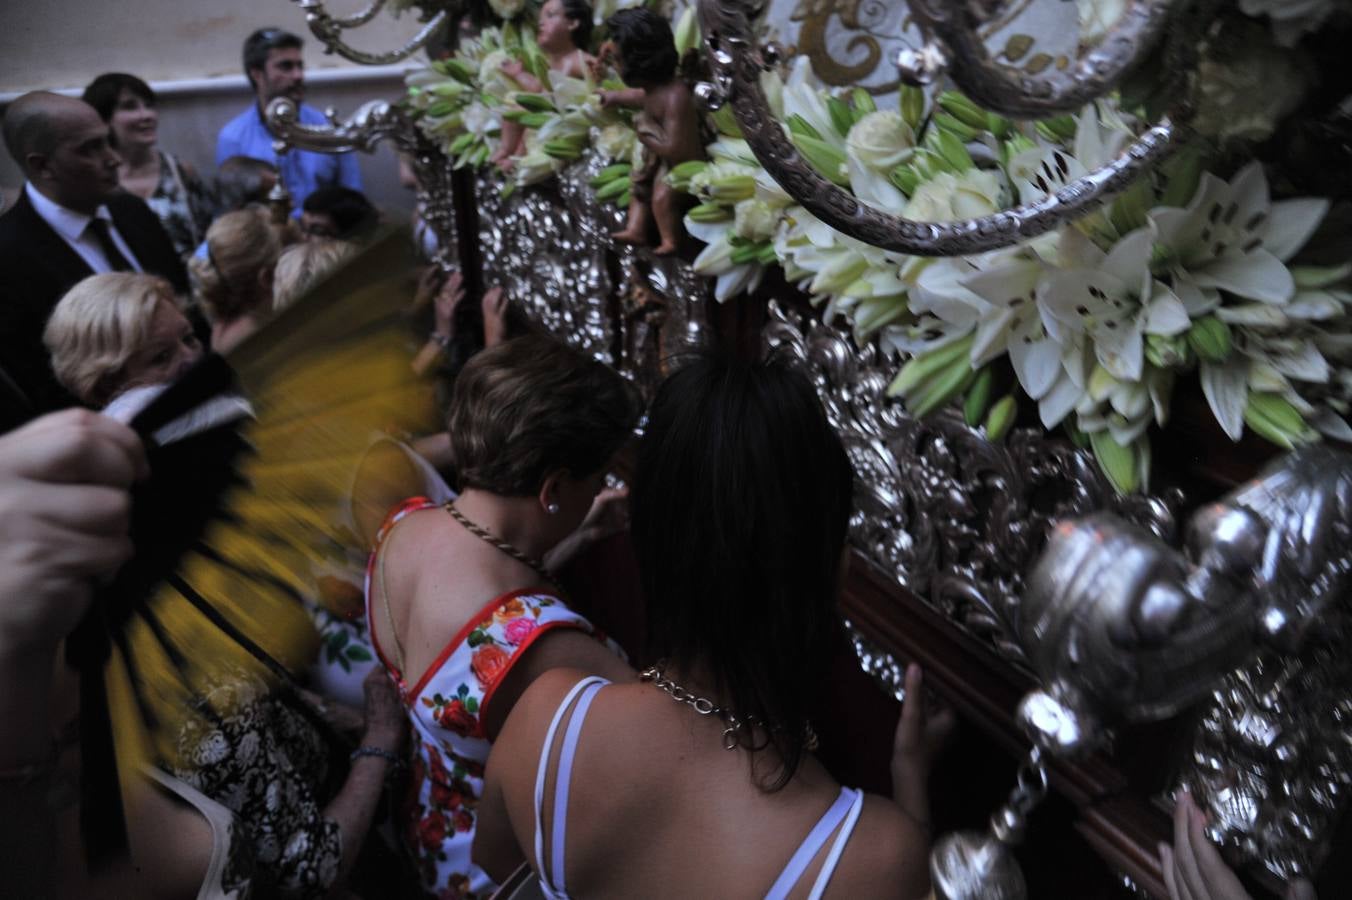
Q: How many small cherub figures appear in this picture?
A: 2